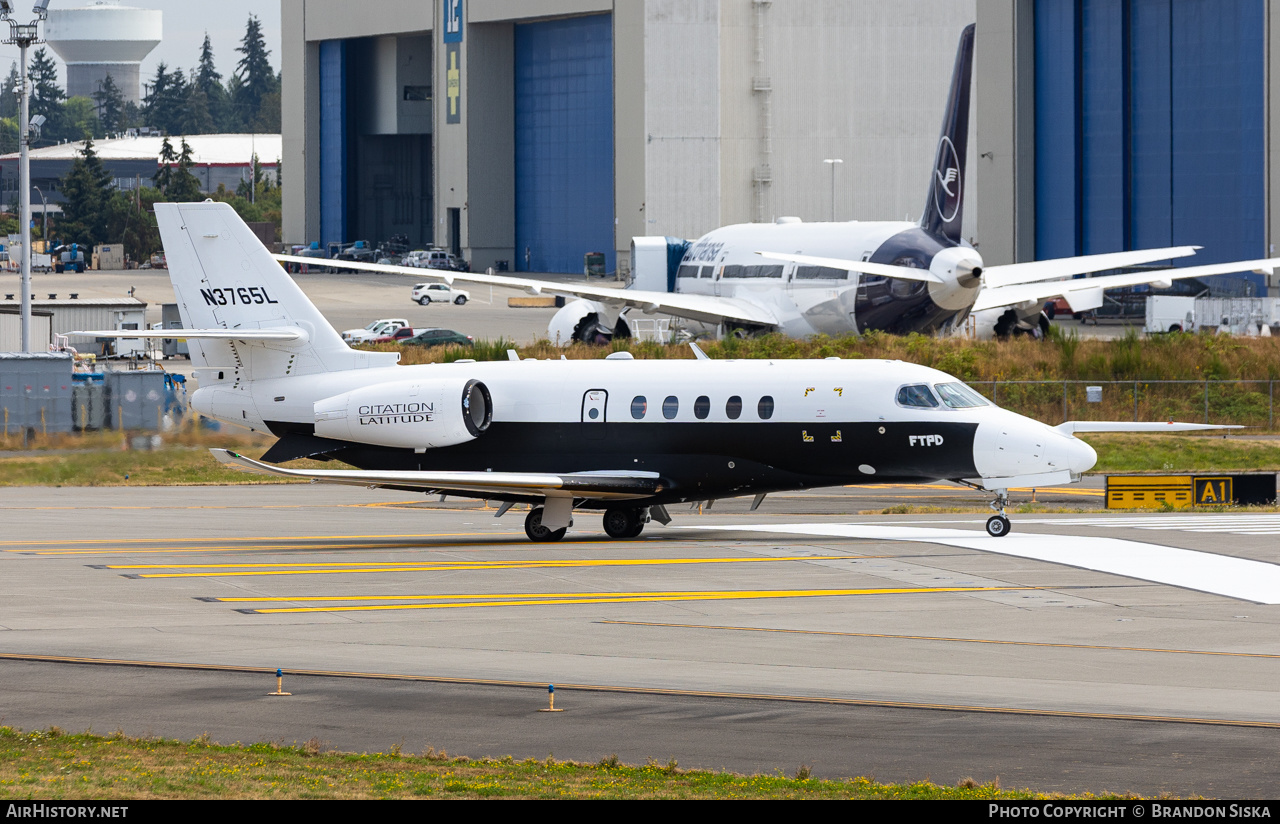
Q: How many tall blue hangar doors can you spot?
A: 3